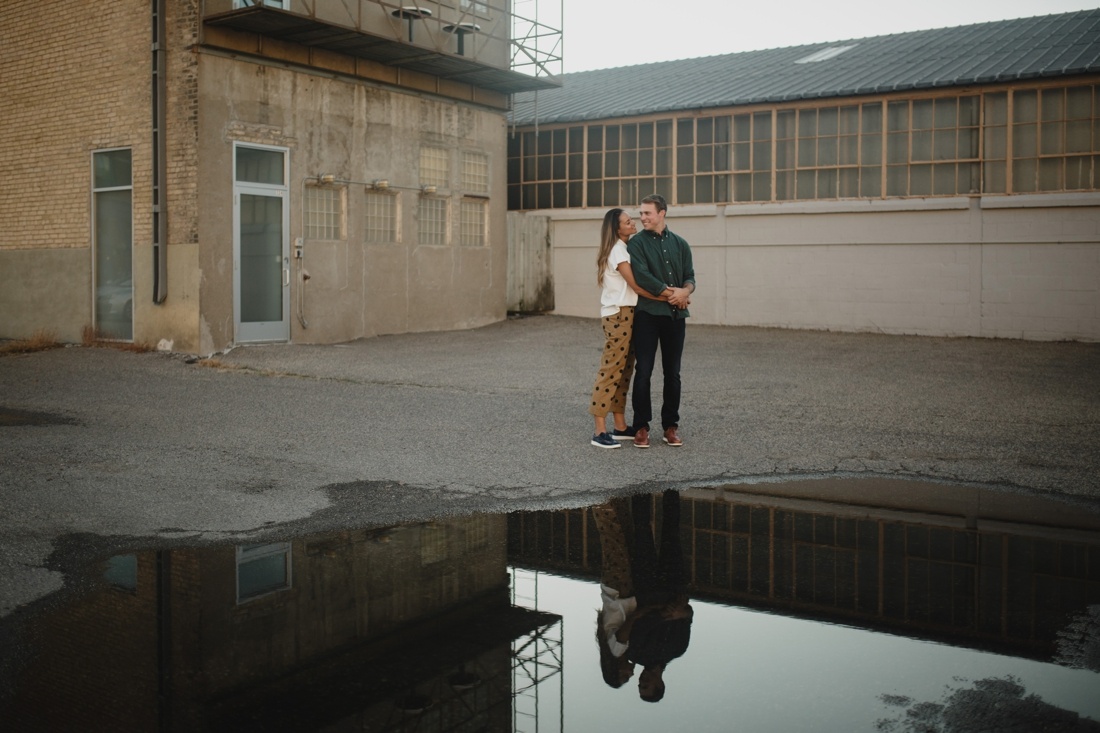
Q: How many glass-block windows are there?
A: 6